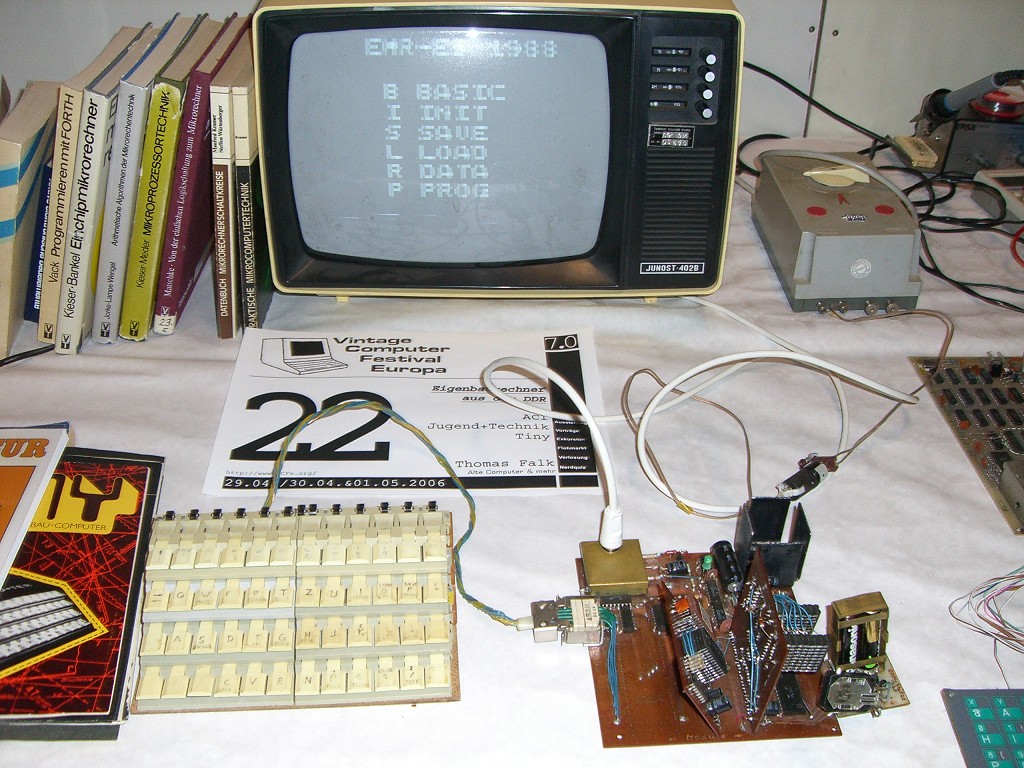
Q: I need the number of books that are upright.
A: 9